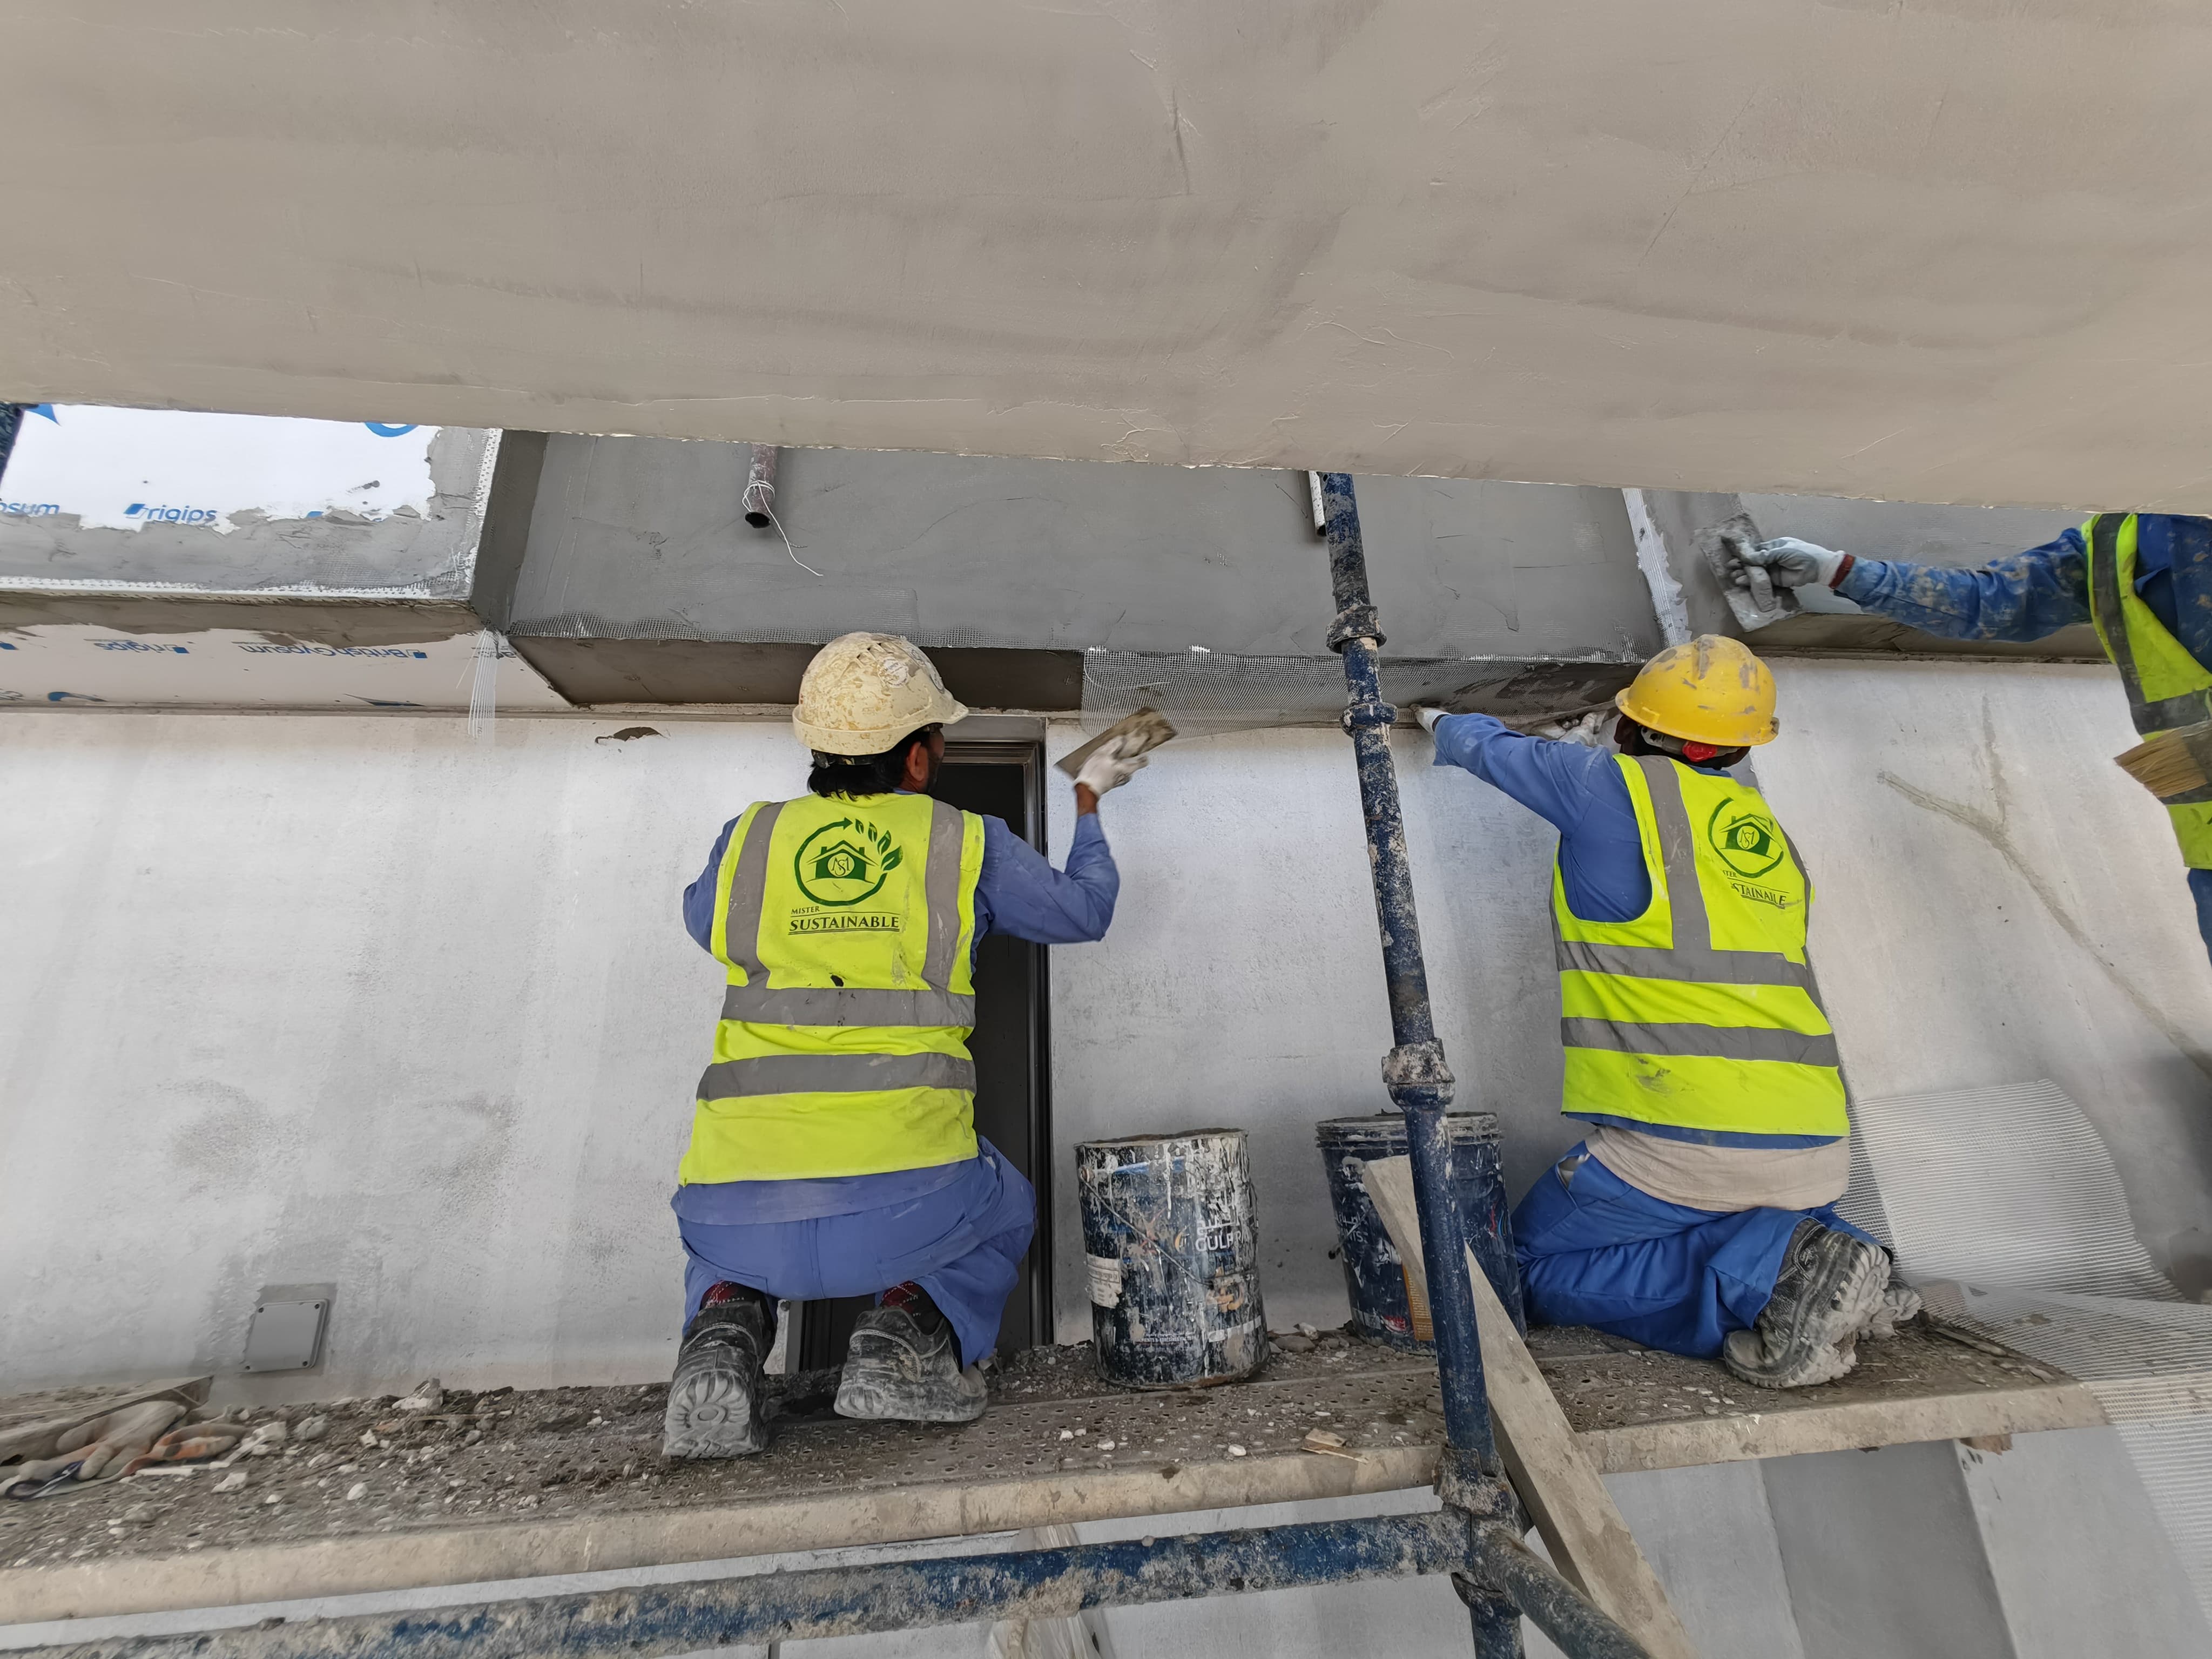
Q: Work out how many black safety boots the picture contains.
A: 4